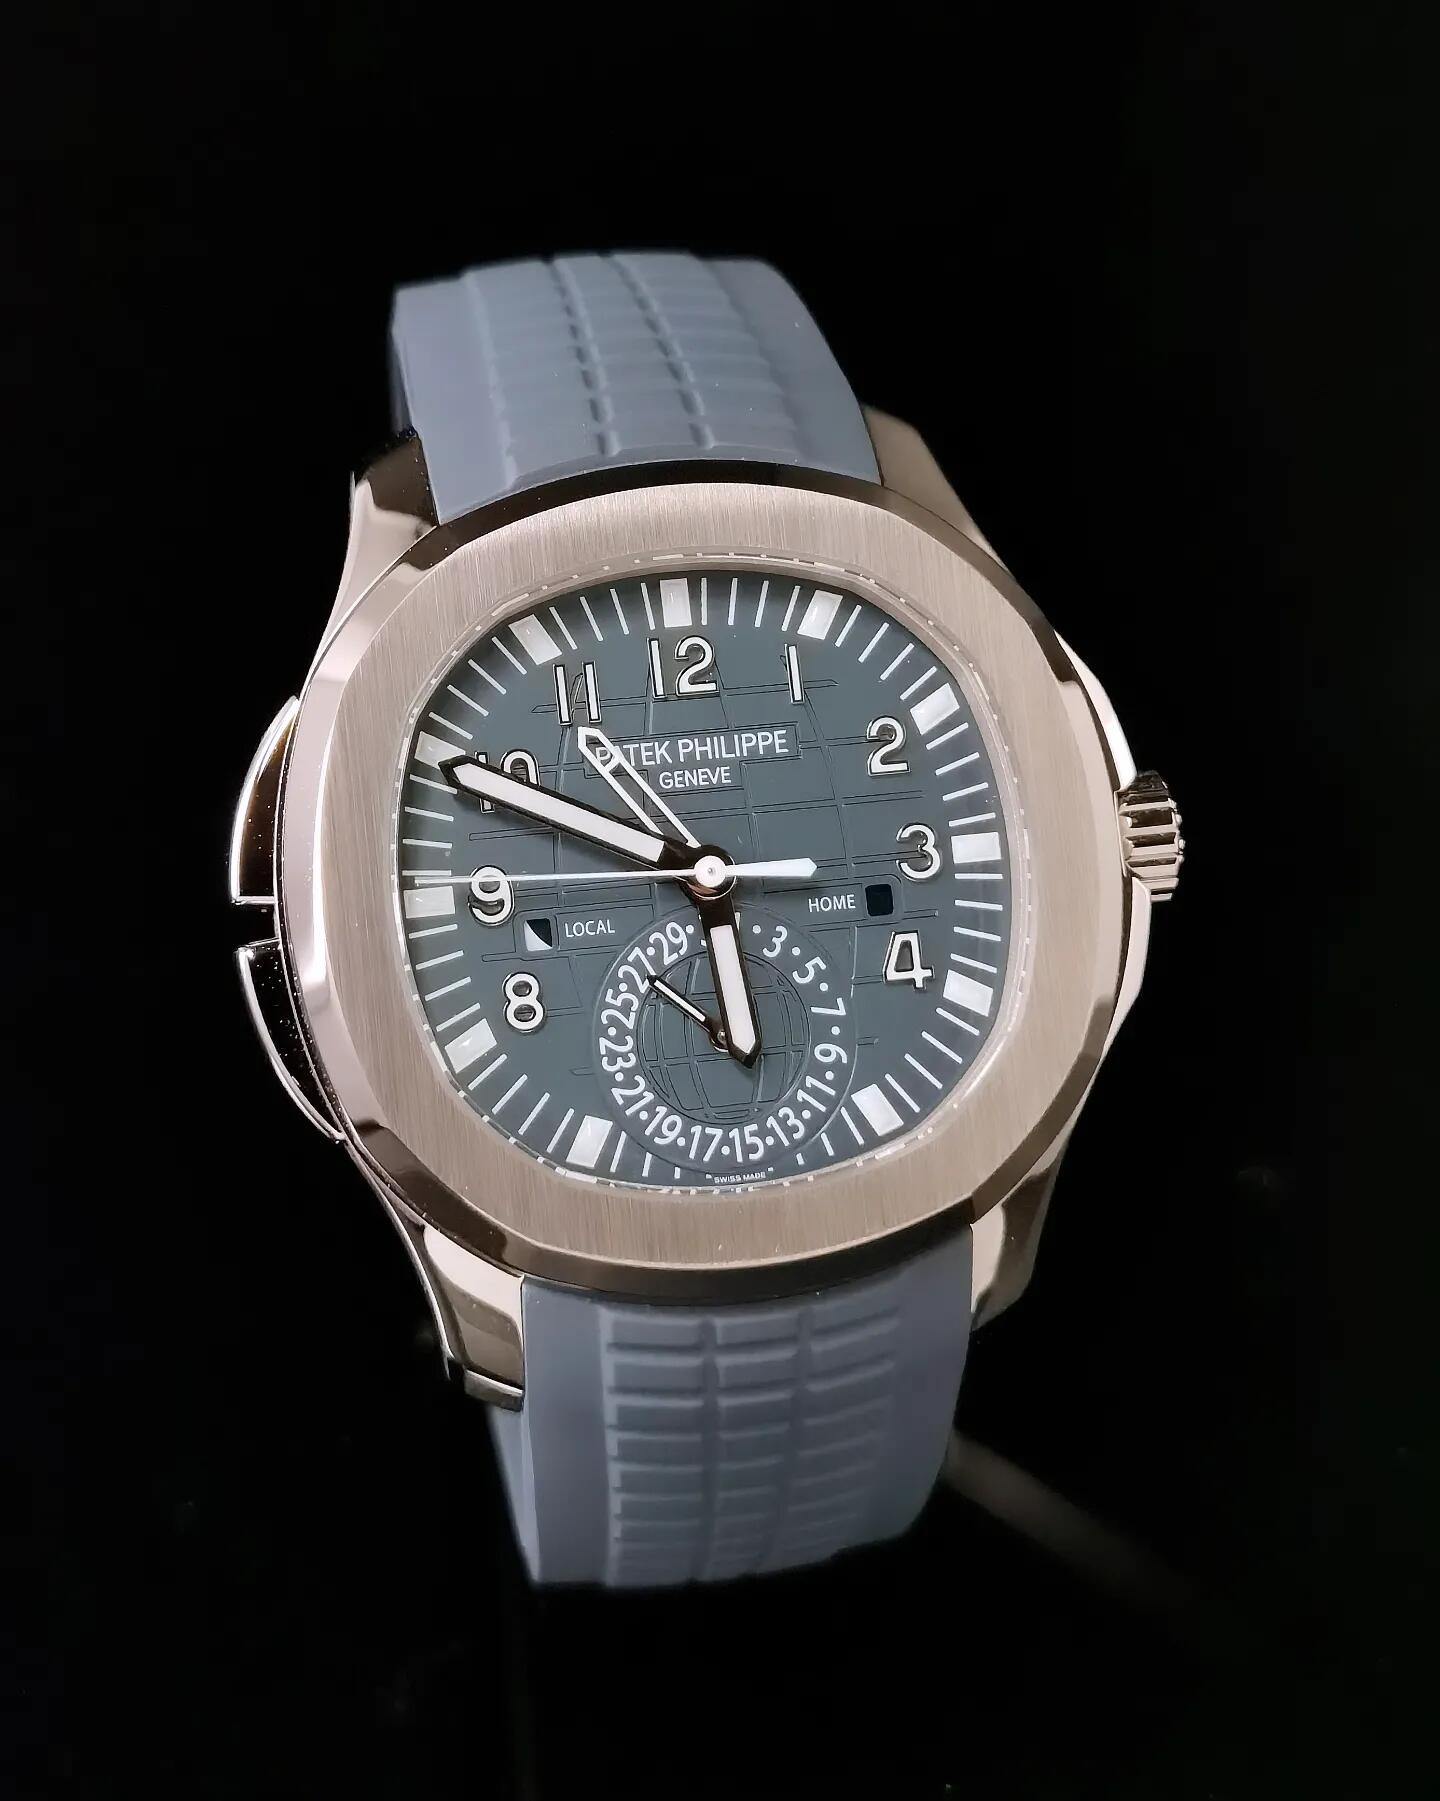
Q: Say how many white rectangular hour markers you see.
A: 11